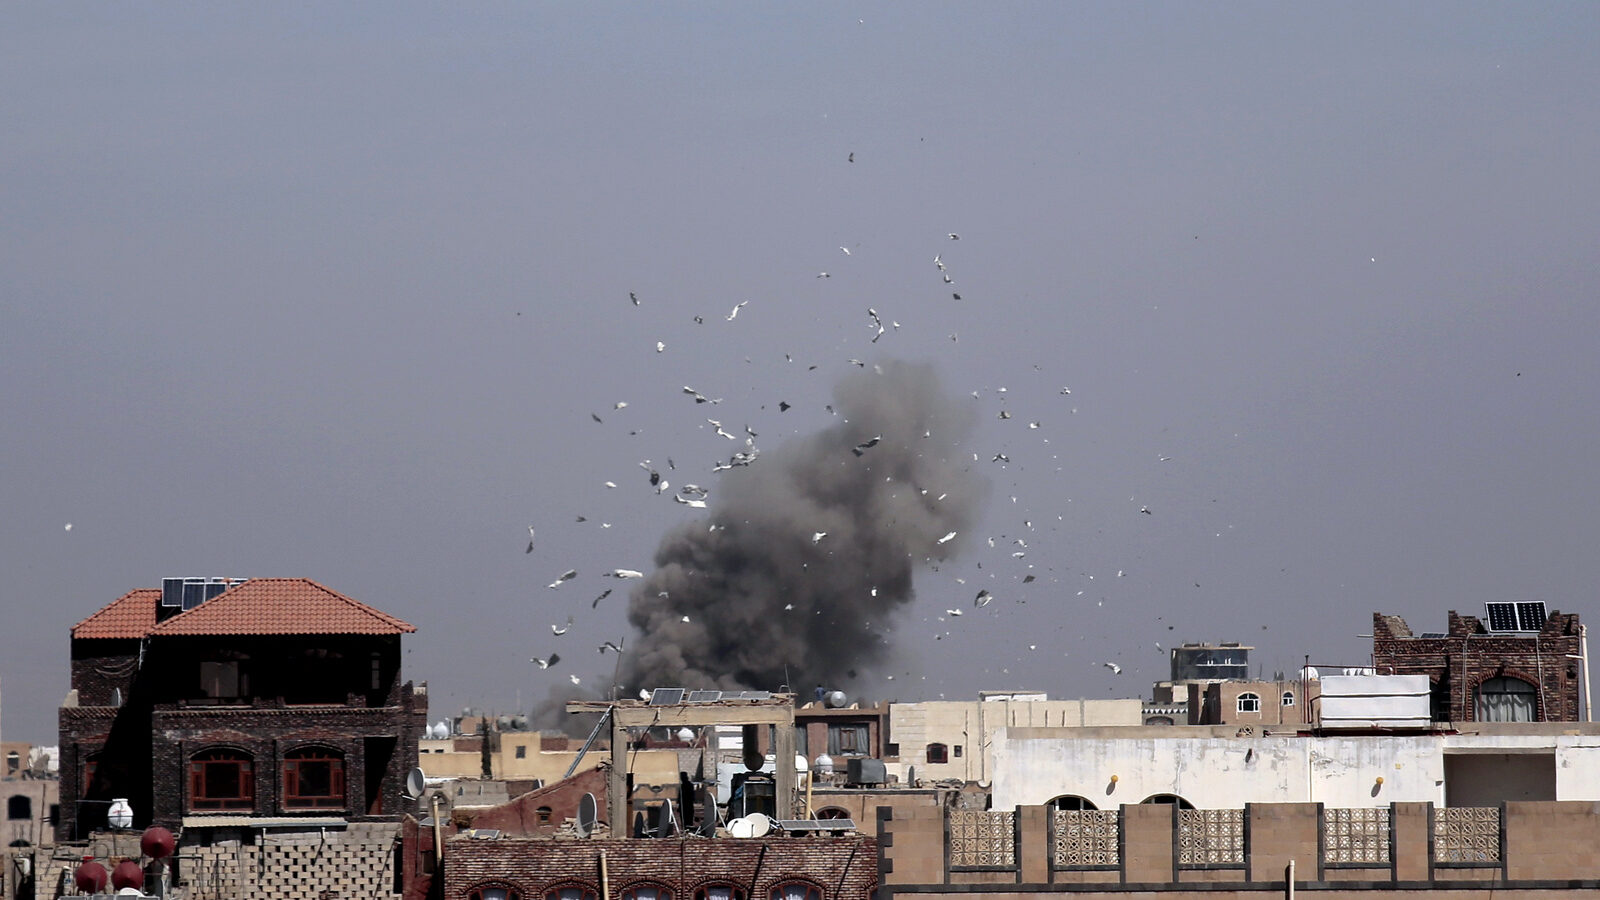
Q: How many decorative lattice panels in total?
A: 5